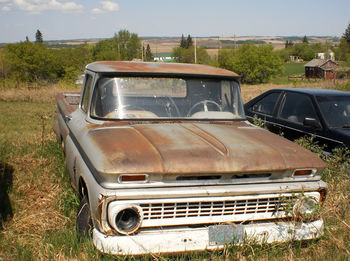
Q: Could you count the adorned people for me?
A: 0